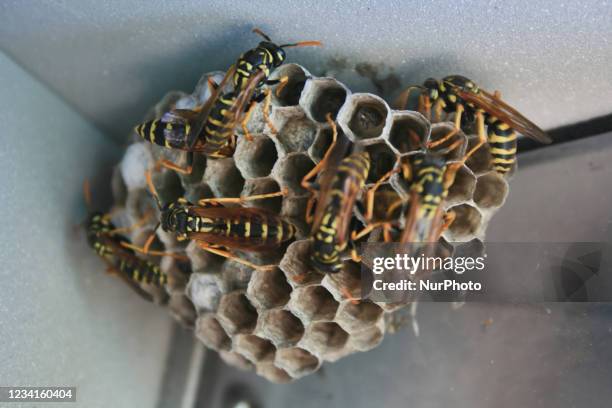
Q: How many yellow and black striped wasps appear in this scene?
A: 7